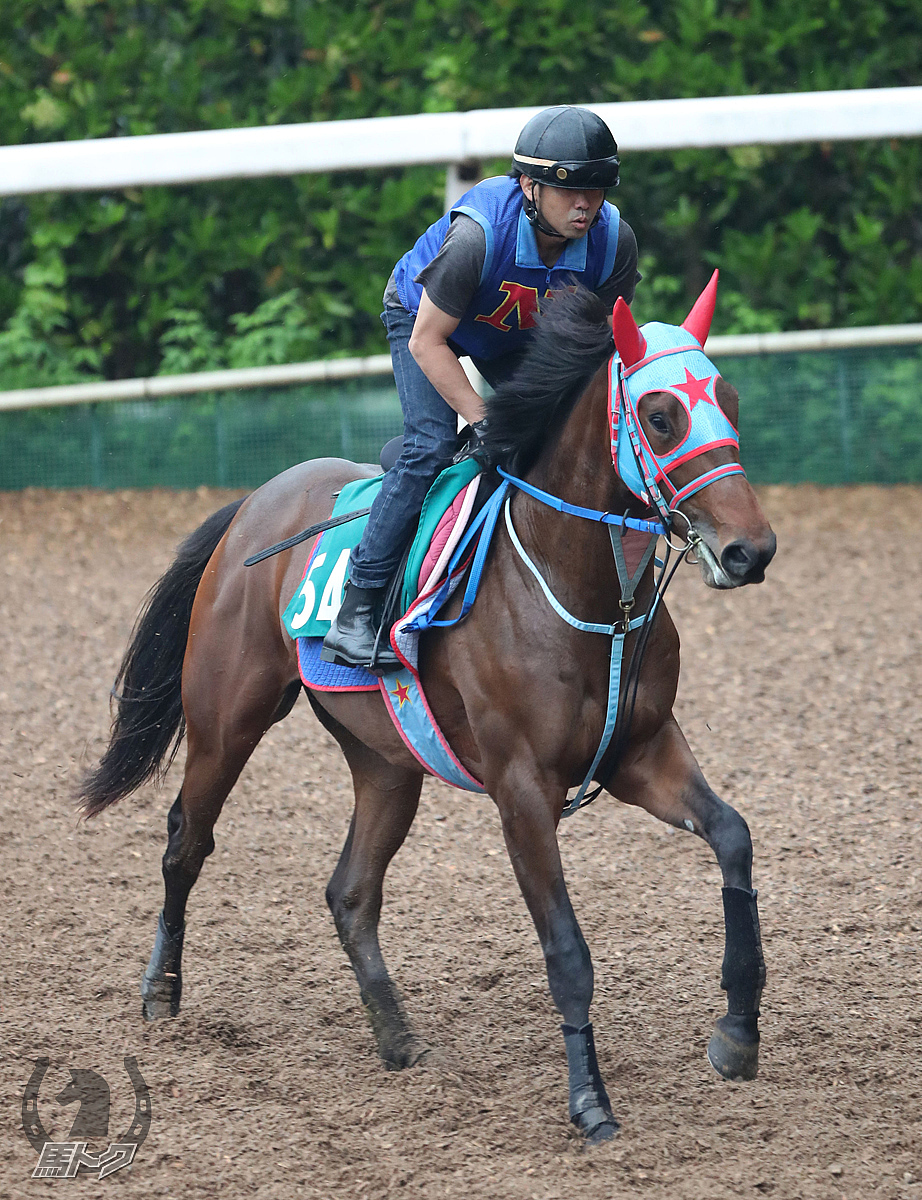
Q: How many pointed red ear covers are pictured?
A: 2